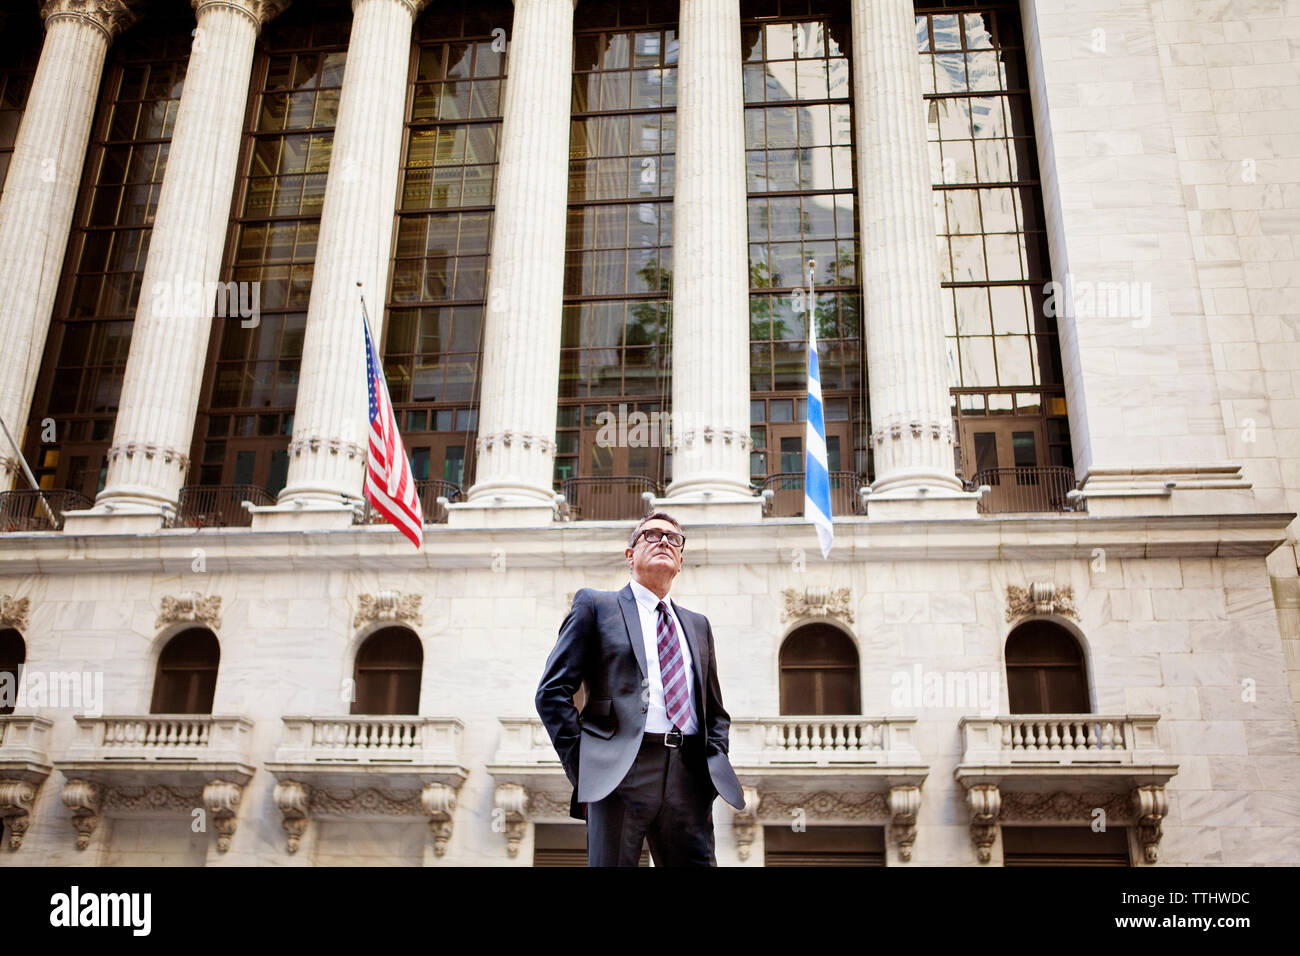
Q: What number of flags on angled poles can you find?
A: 2